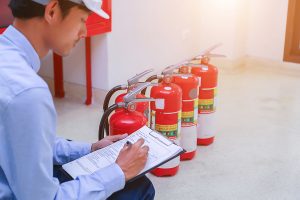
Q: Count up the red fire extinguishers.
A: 5